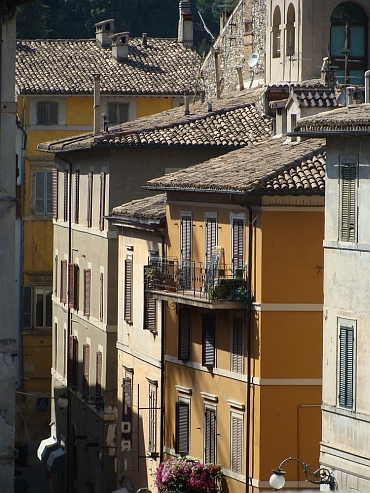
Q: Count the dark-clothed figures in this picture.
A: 1